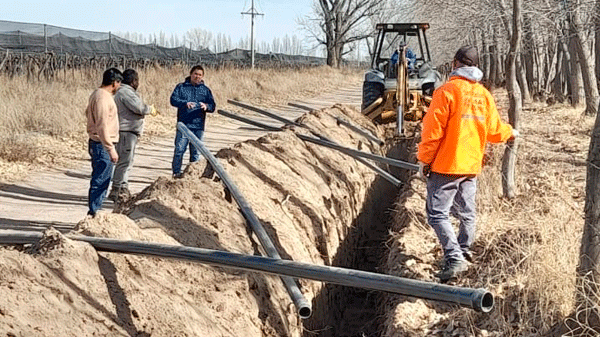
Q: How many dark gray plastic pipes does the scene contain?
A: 5